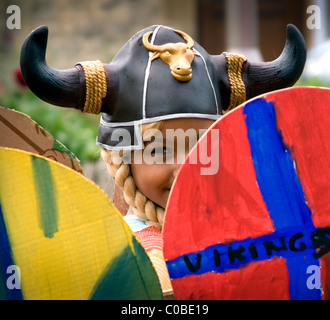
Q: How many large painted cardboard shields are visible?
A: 2